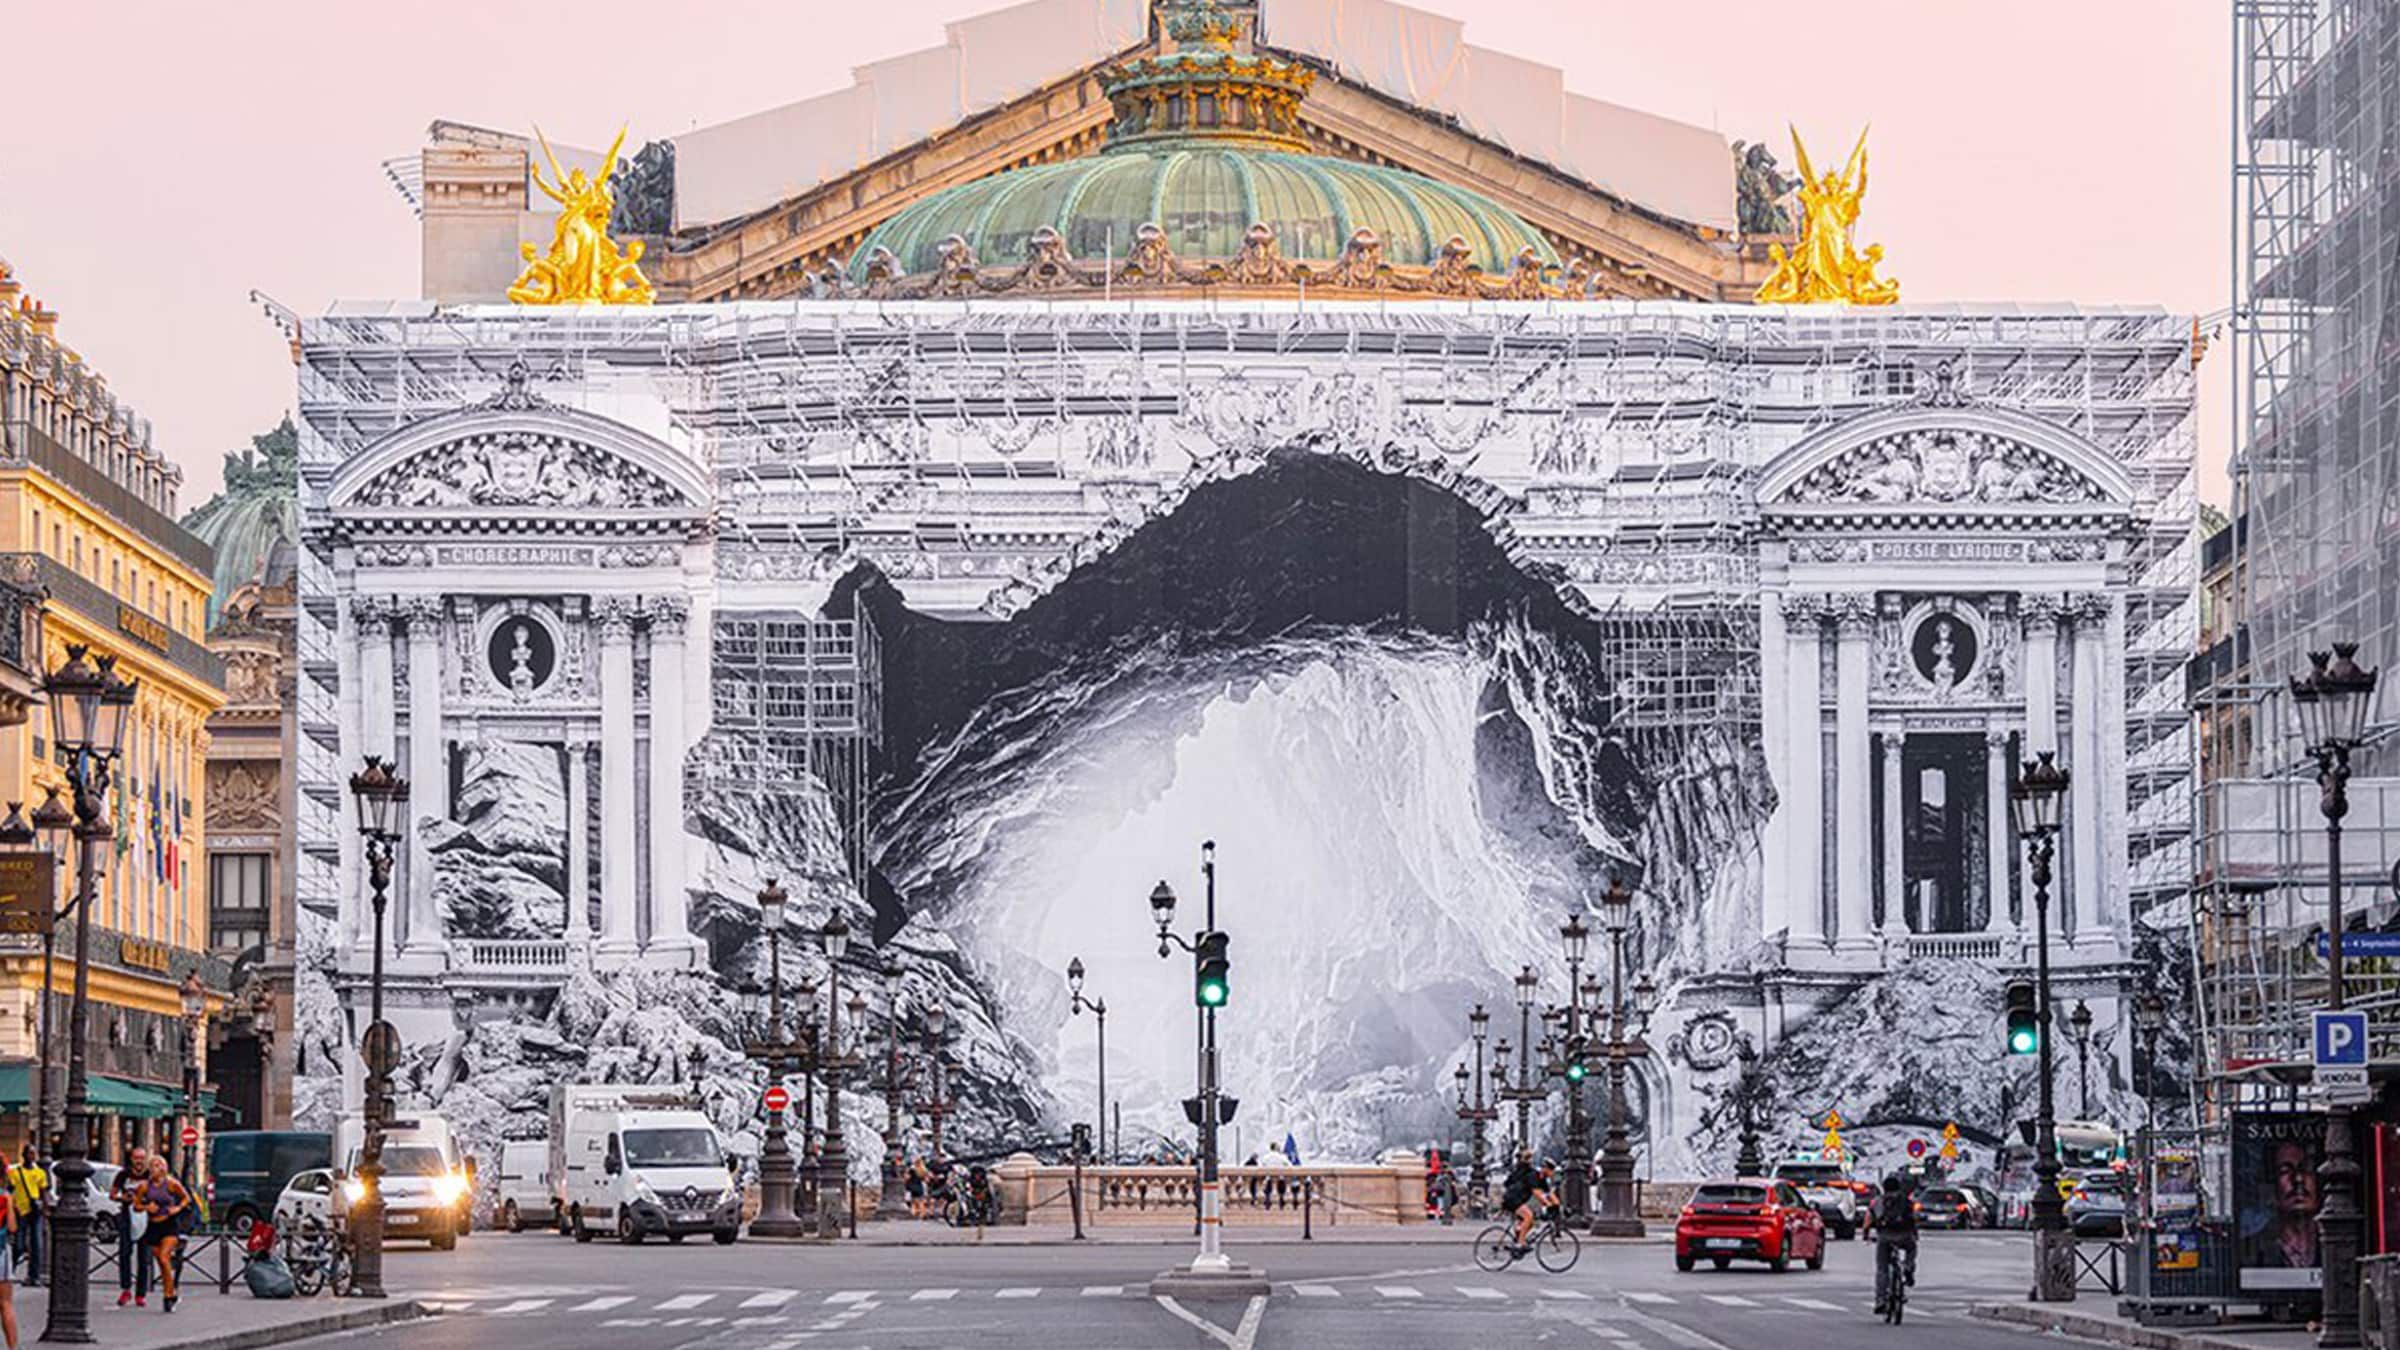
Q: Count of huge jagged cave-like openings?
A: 1